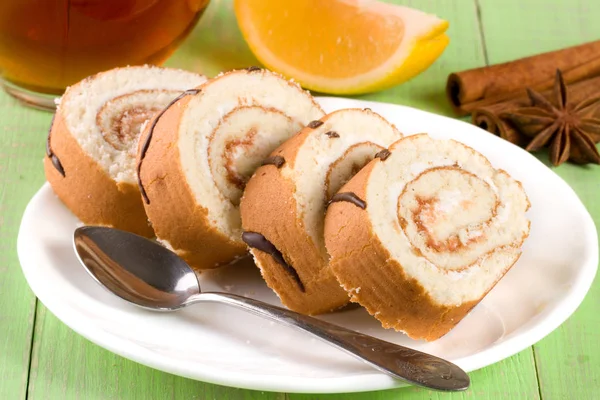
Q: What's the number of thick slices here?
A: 4